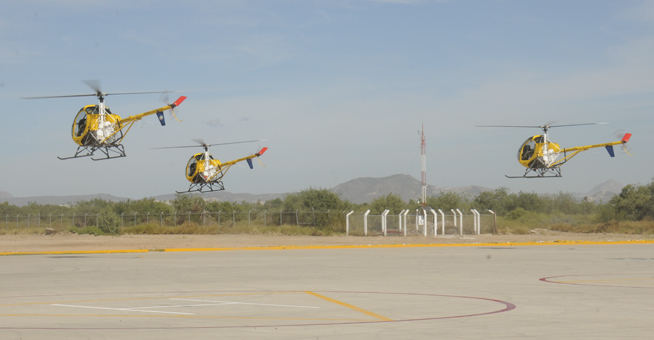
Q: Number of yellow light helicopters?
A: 3